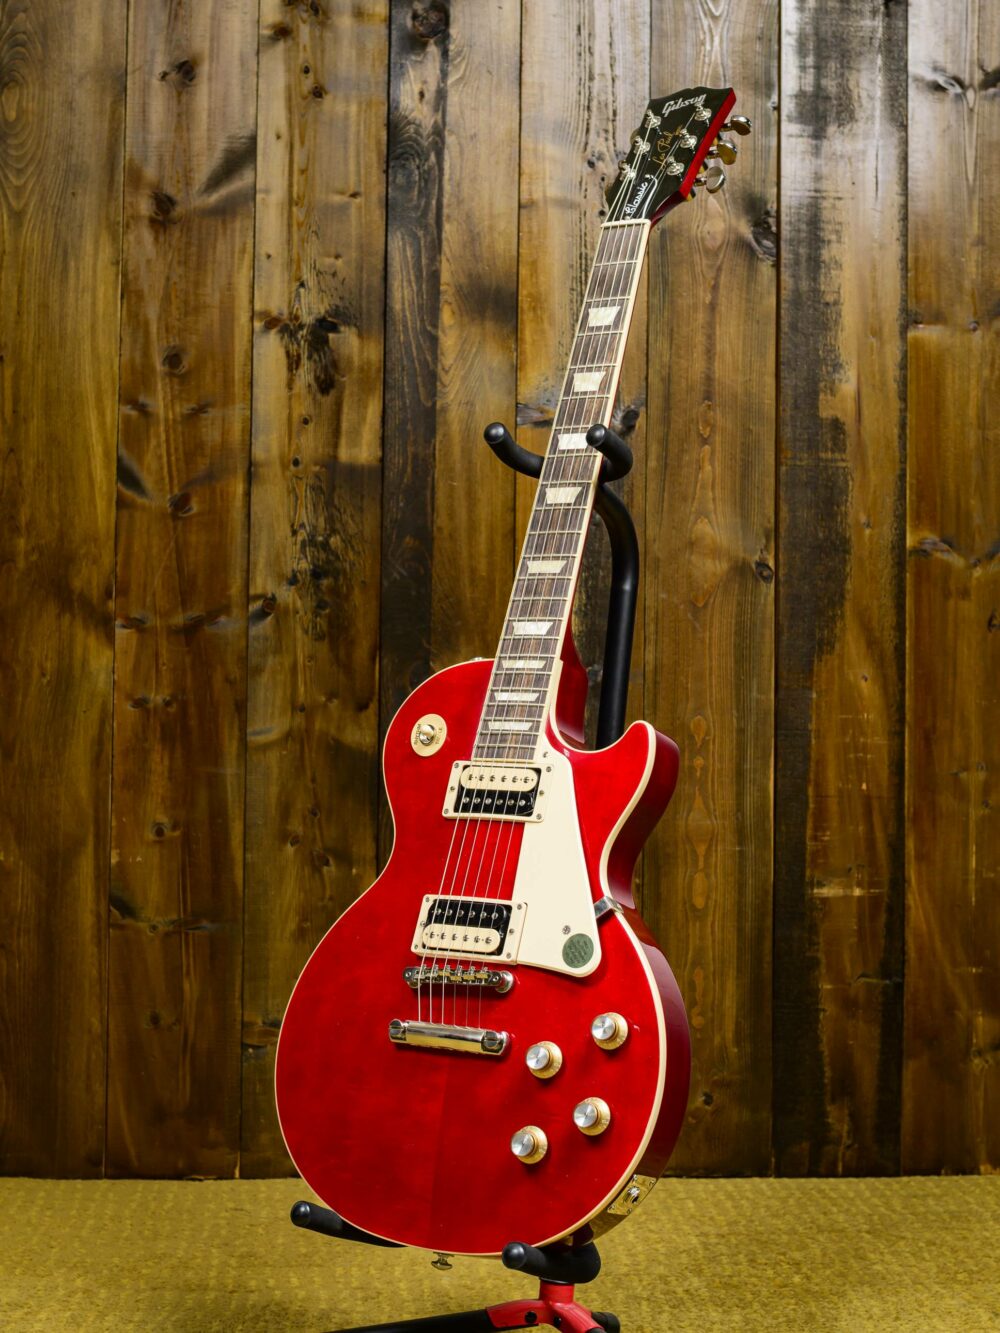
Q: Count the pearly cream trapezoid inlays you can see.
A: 9